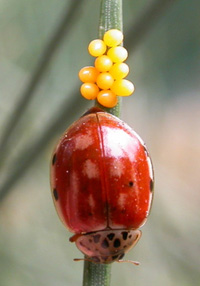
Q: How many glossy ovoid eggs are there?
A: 10